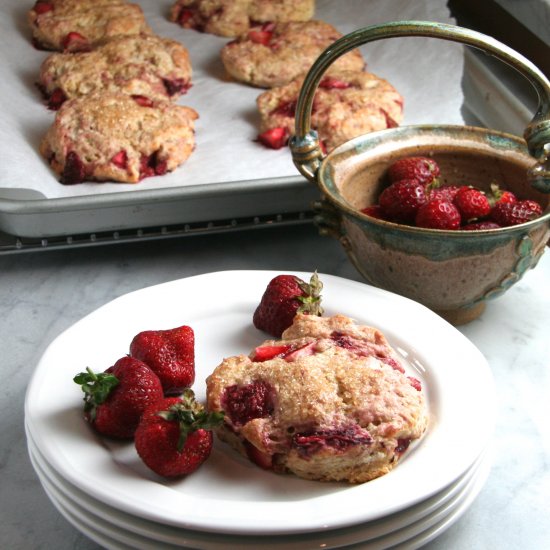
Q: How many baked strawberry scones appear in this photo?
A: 7